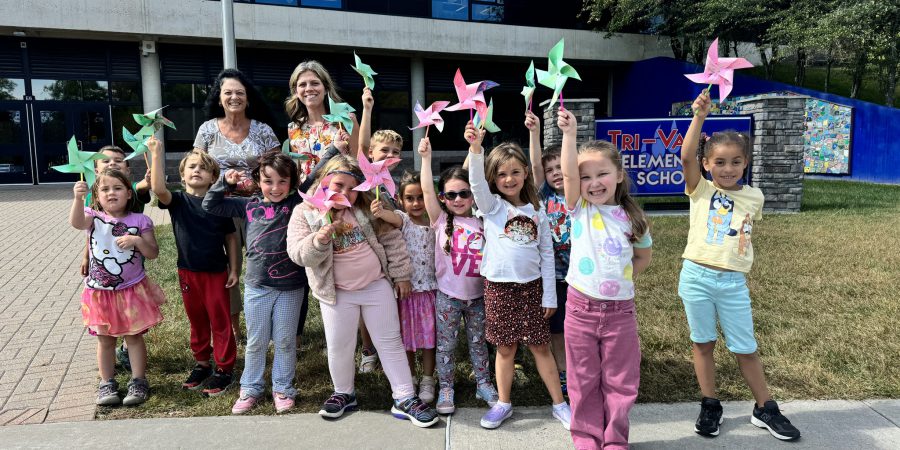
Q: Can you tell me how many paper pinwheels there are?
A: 14